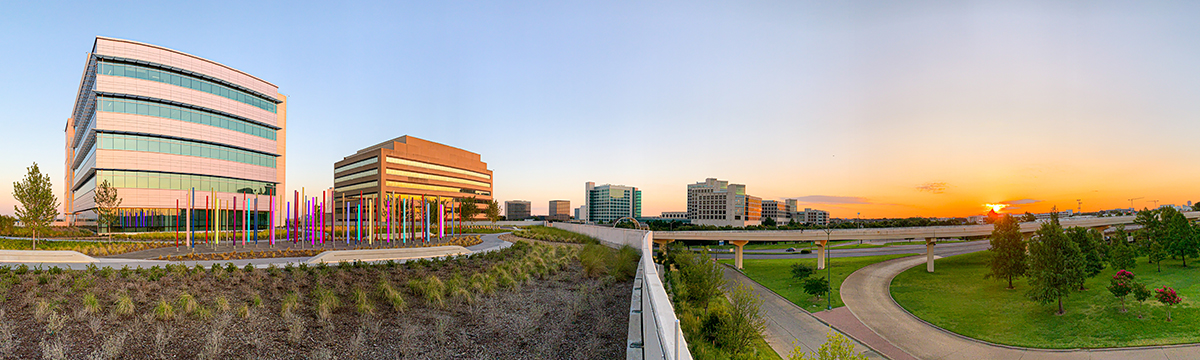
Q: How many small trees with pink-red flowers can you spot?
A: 2